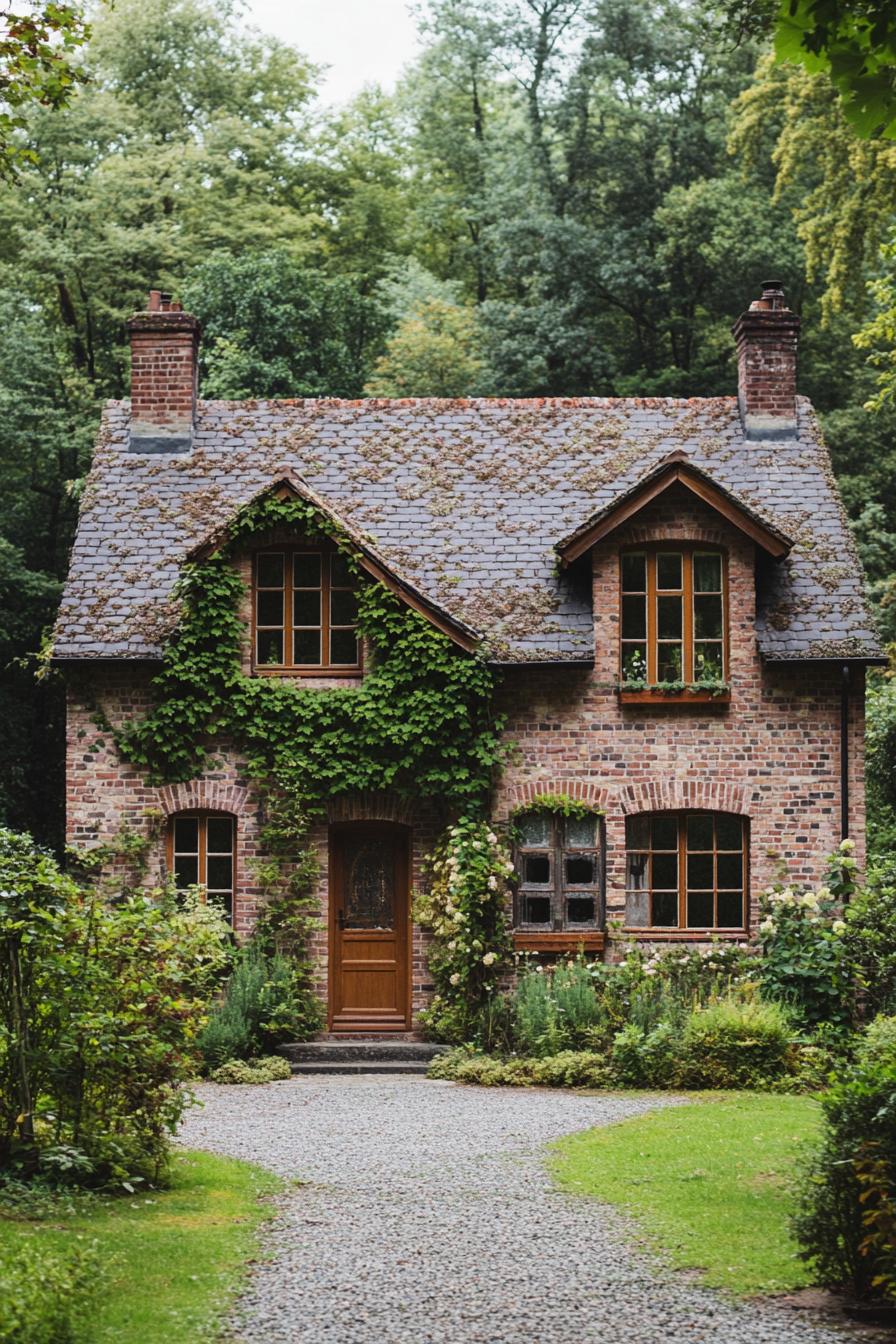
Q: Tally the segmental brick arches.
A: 6